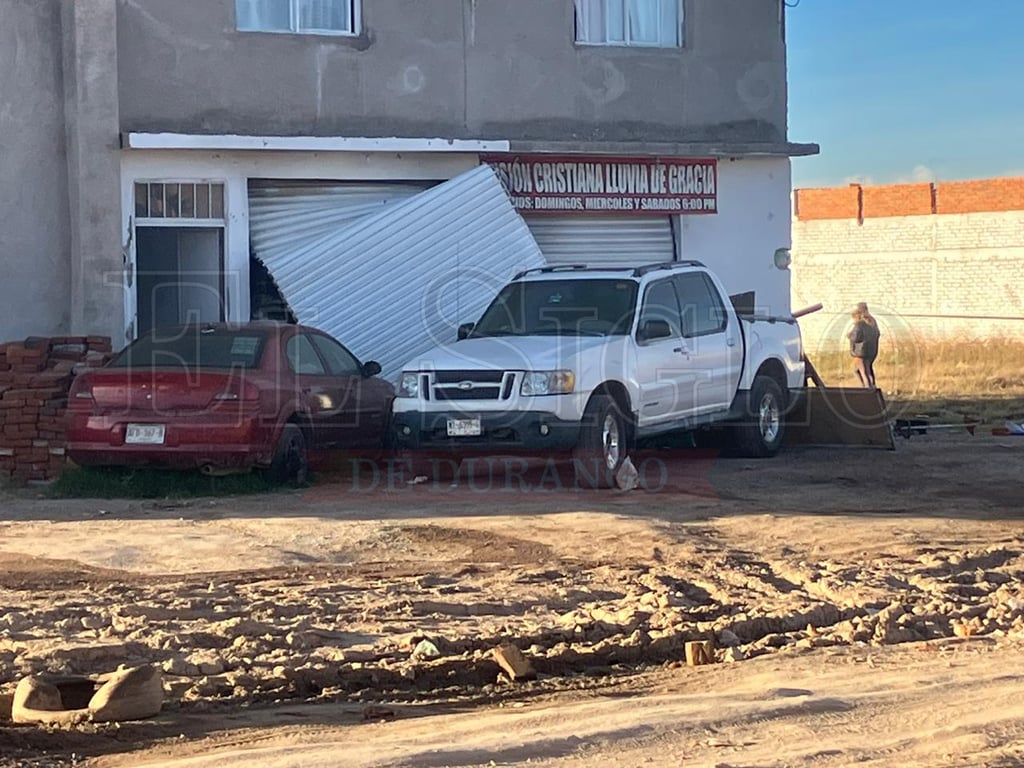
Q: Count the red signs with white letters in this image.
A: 1